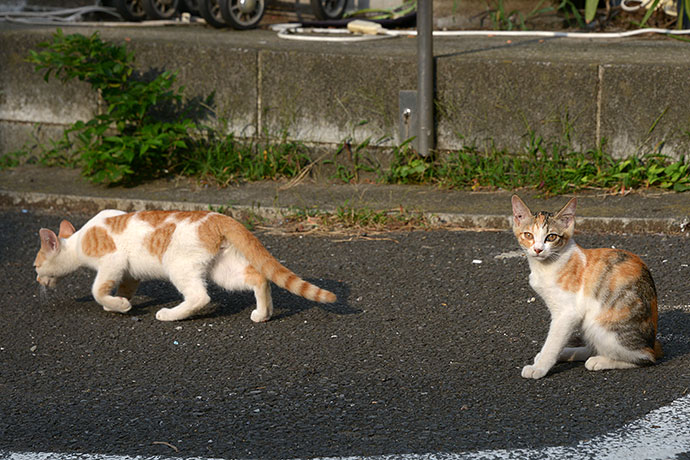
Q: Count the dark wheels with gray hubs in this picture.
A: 5